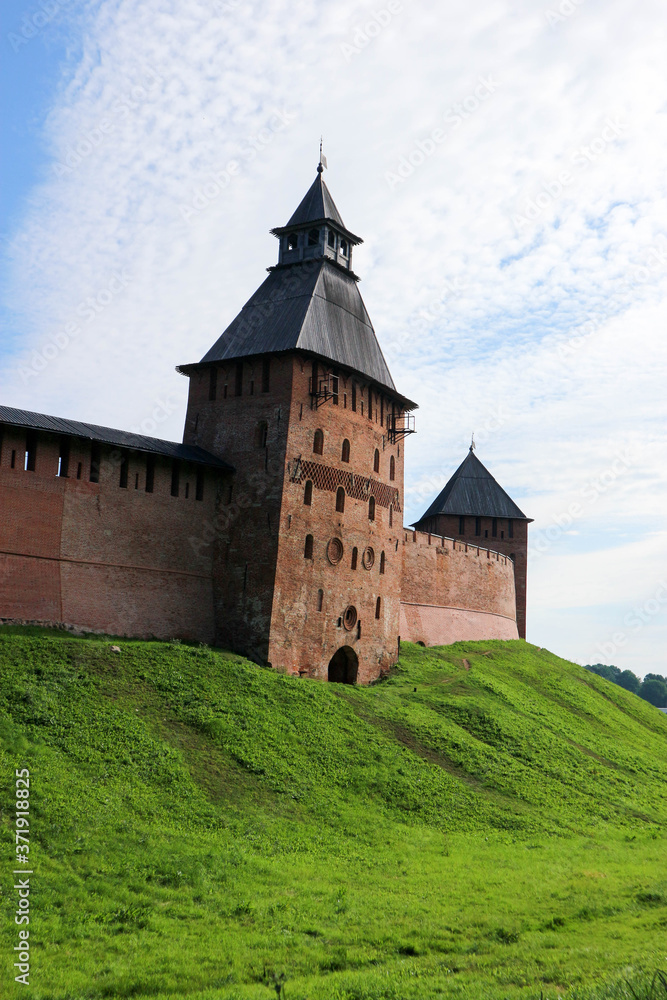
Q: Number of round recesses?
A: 3